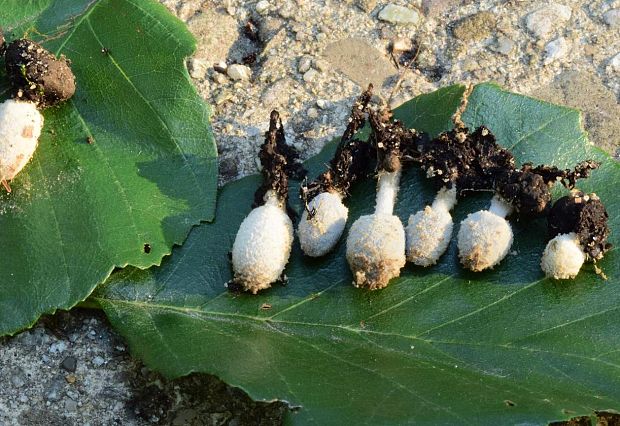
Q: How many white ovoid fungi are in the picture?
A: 7